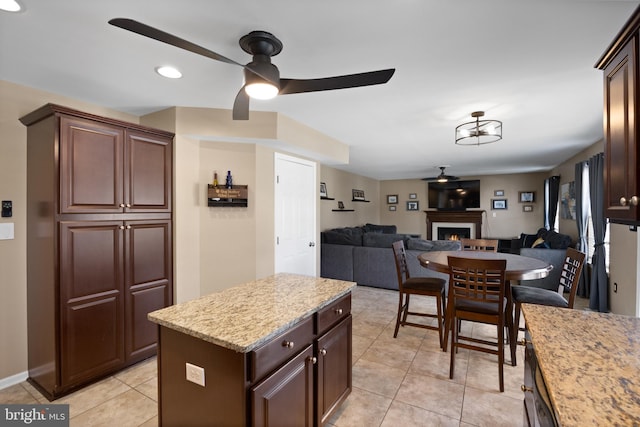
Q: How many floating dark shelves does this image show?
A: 3